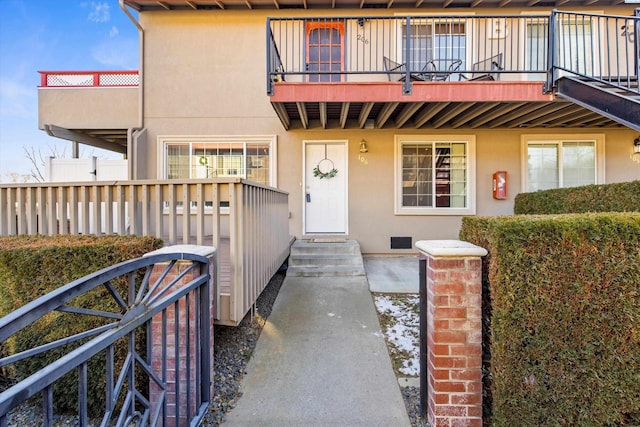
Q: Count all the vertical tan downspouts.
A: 1